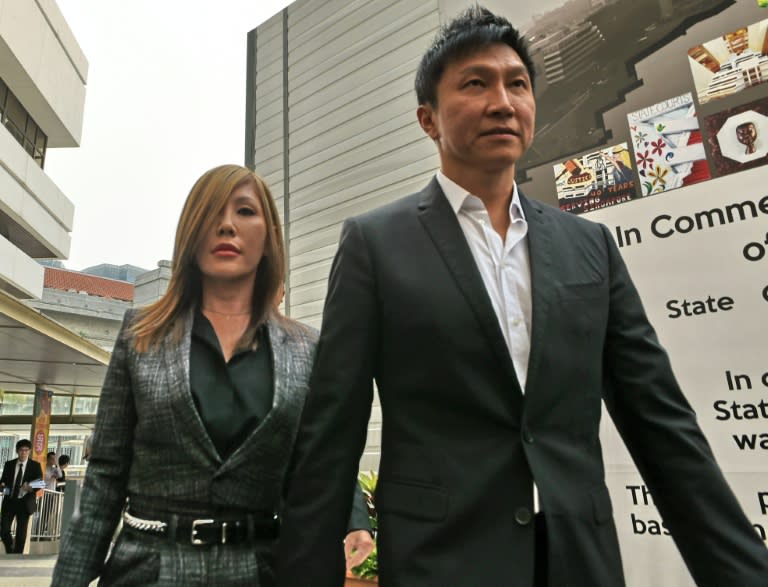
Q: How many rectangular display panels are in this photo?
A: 4